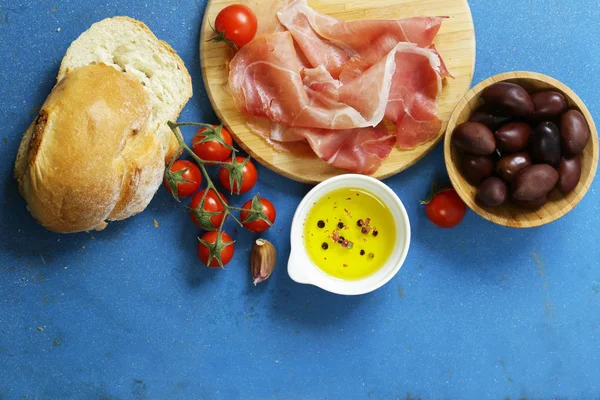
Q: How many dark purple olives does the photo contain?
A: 13